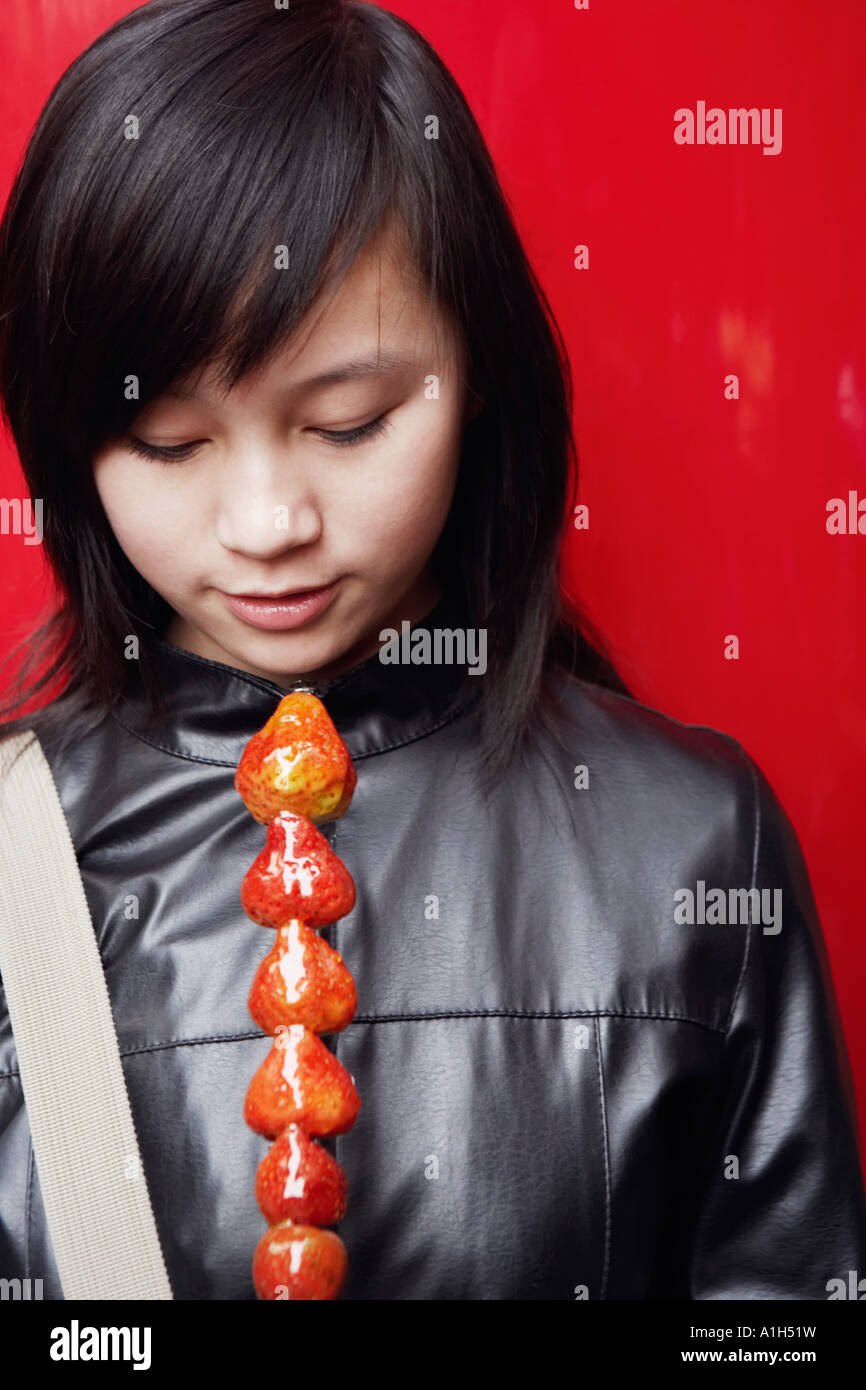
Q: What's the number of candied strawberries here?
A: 6